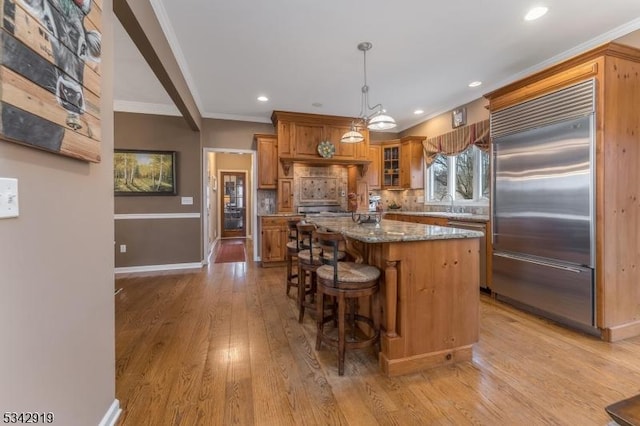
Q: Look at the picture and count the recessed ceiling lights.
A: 4